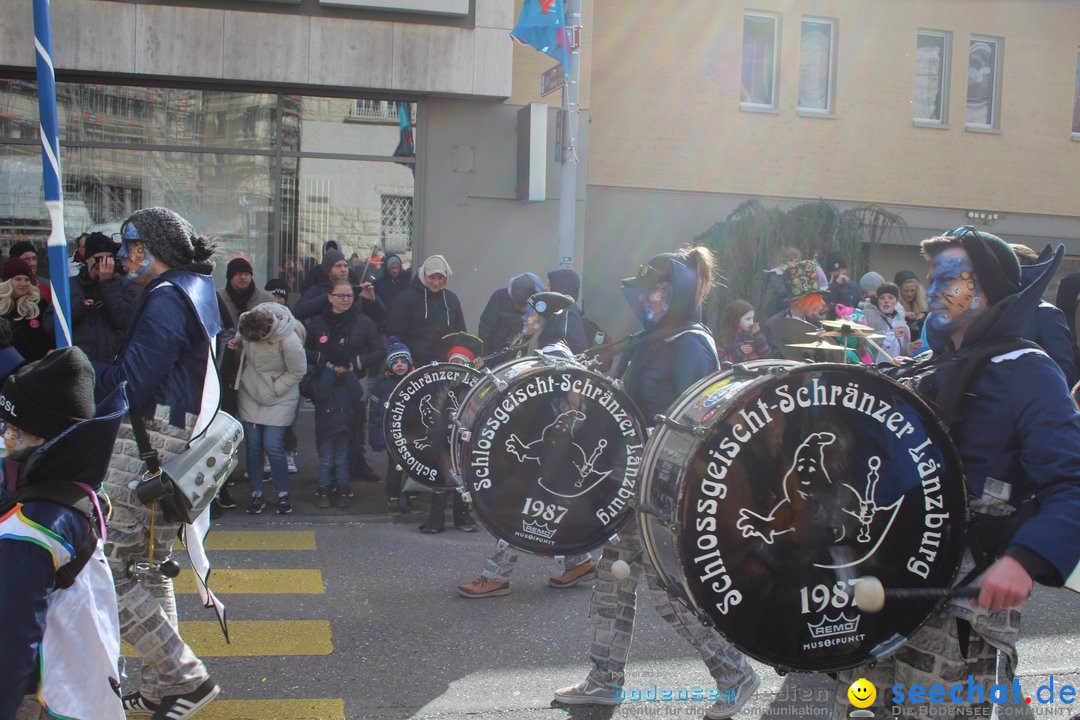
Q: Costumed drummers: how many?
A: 3